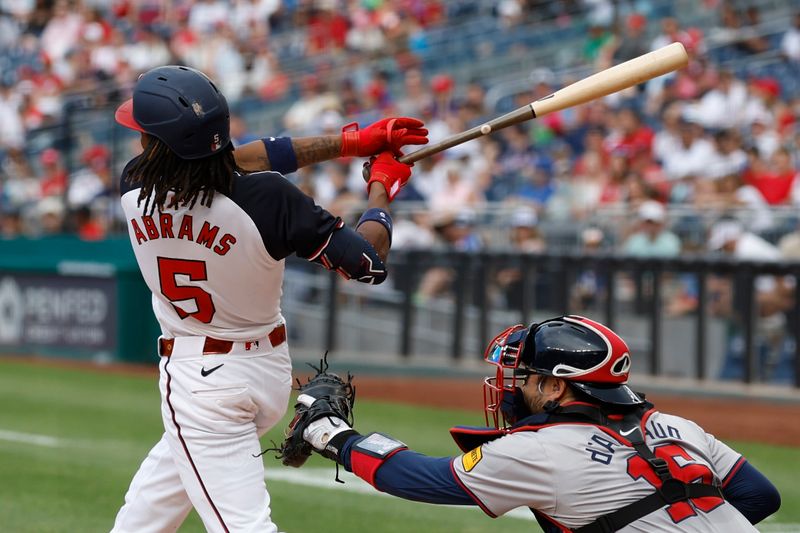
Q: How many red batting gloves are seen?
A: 2